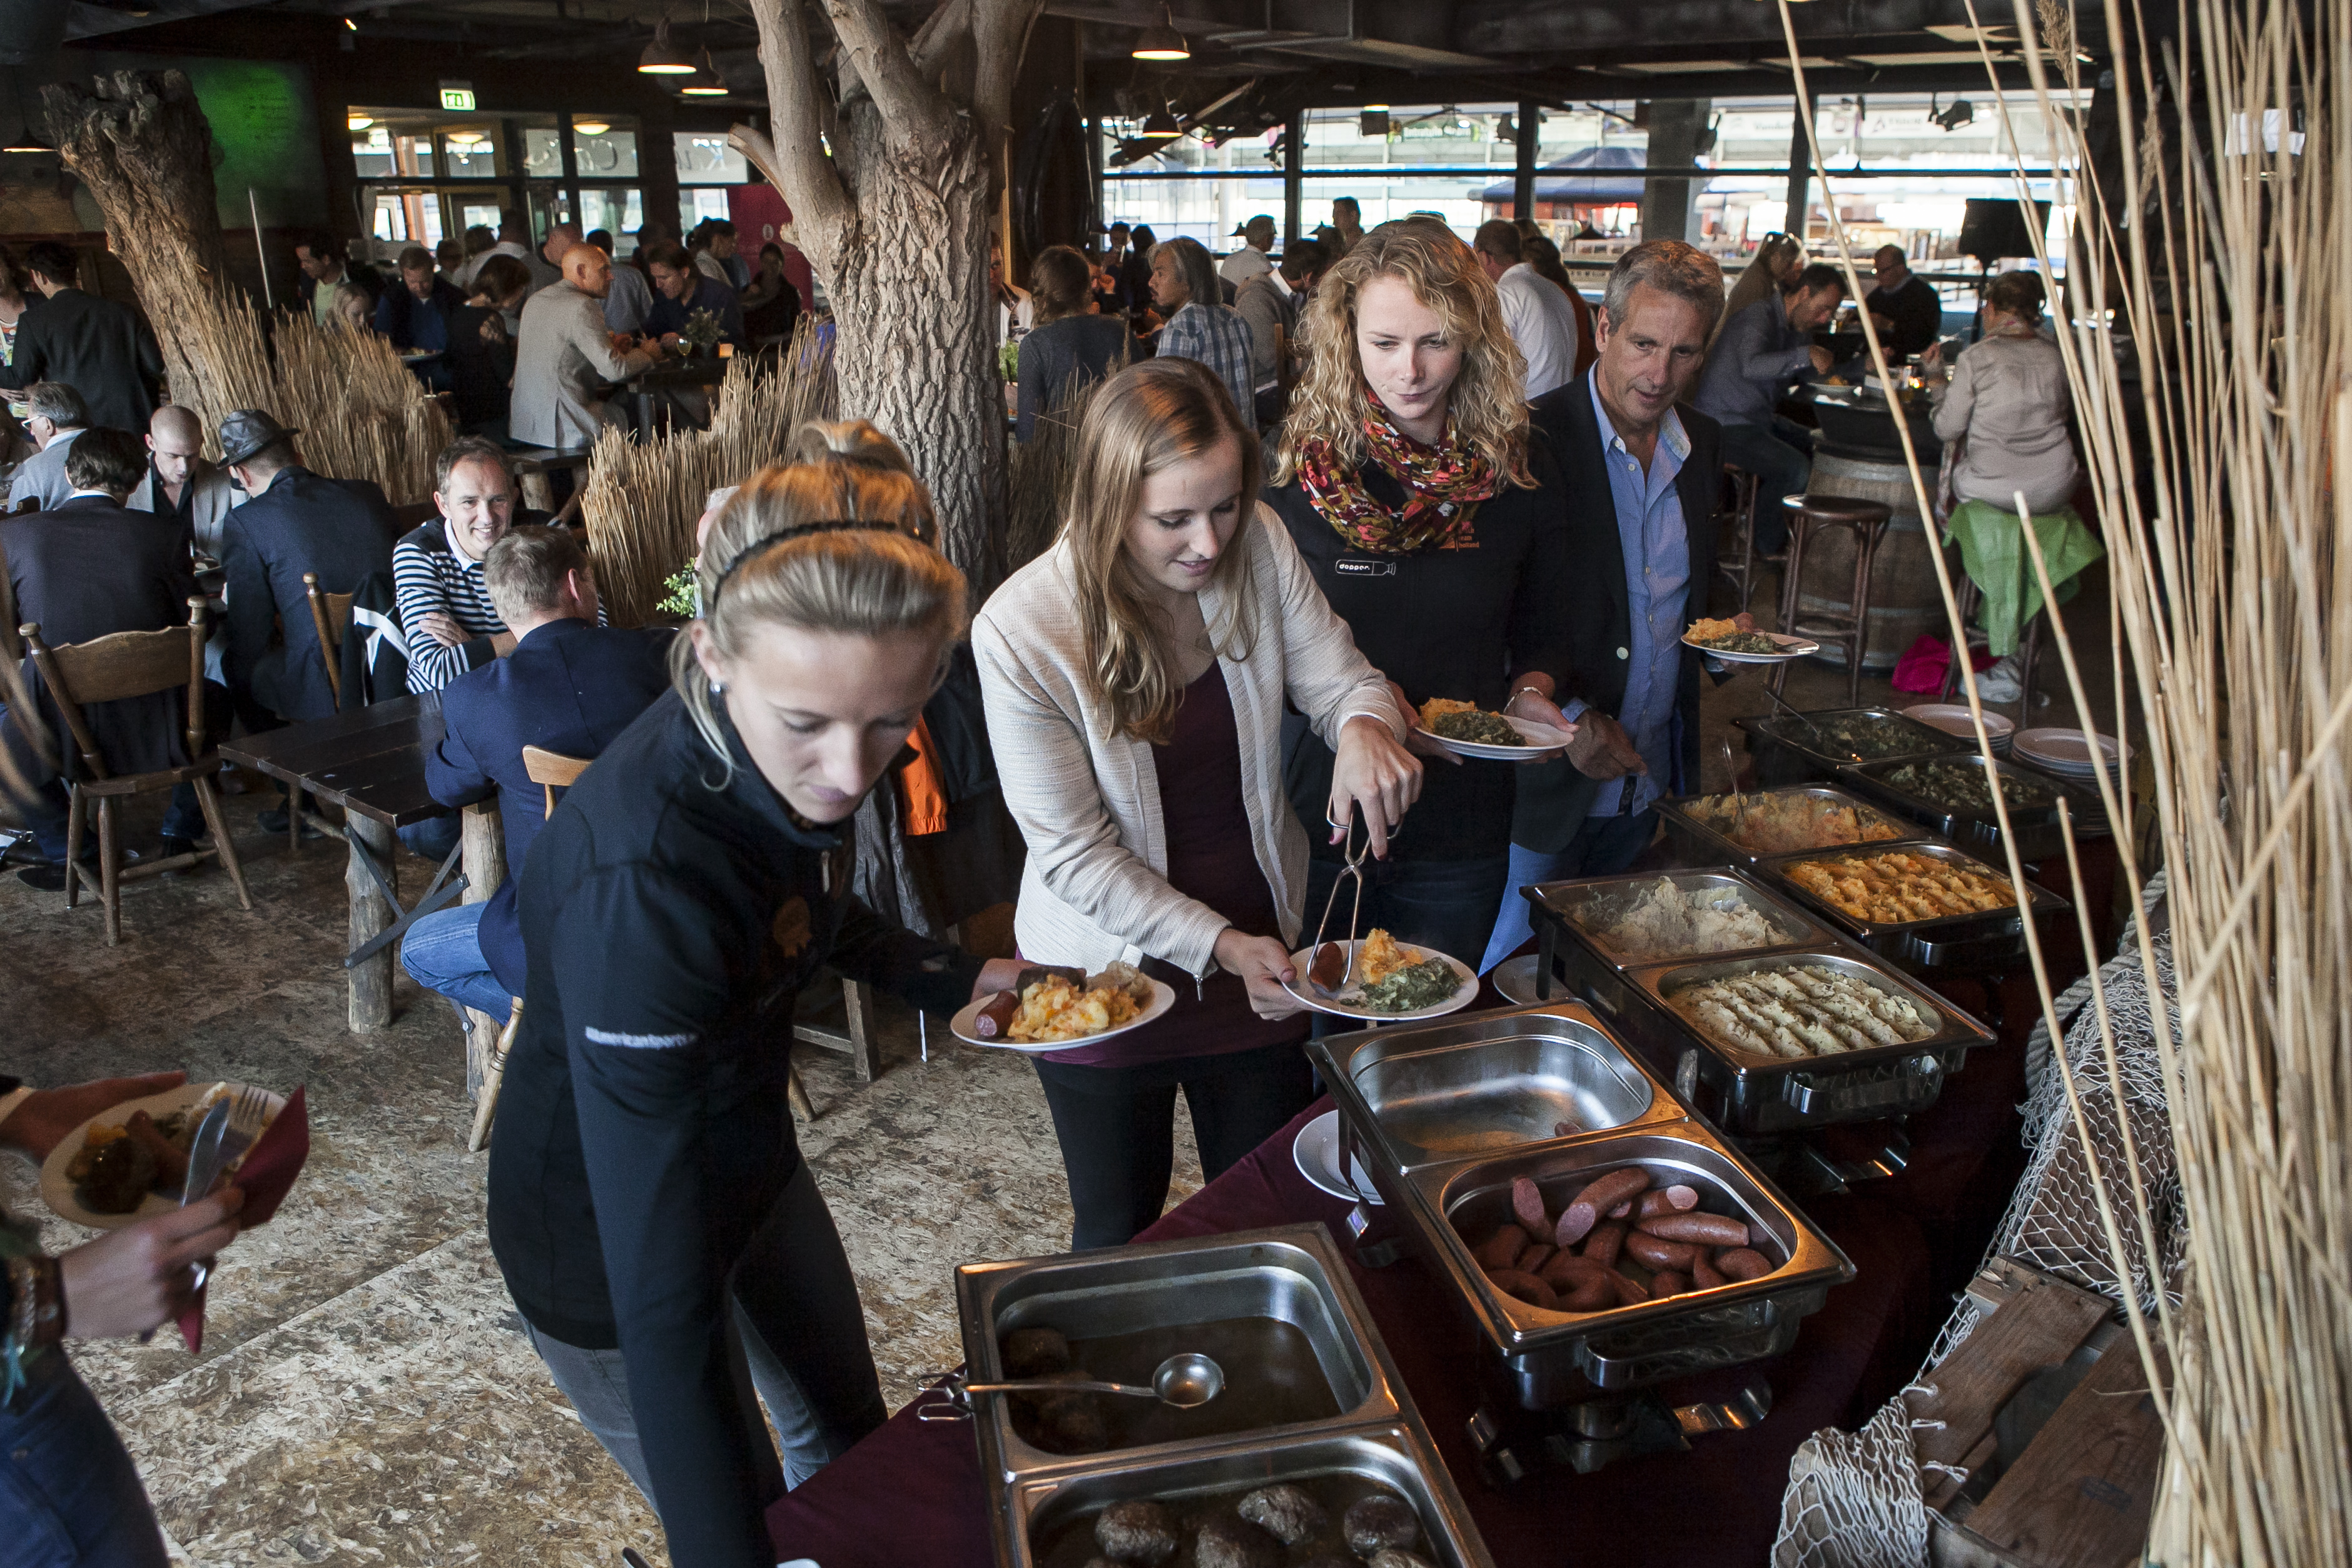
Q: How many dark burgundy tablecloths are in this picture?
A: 1